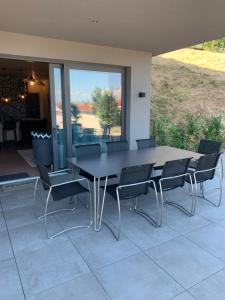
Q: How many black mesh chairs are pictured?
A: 8